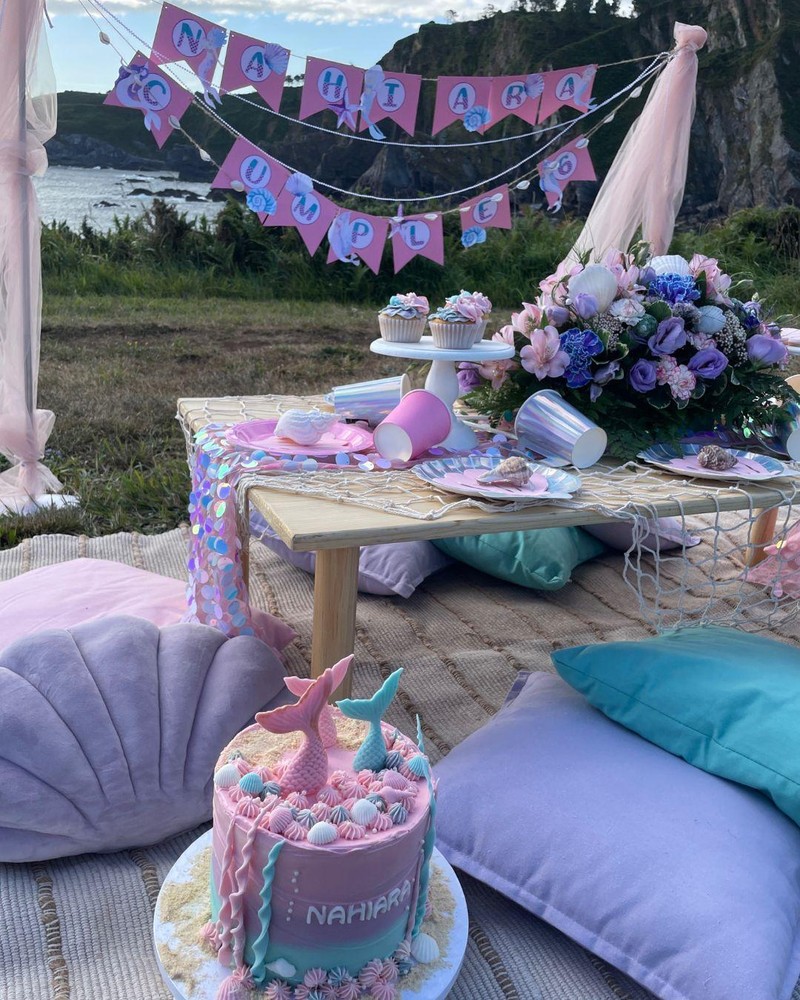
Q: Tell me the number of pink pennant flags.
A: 14